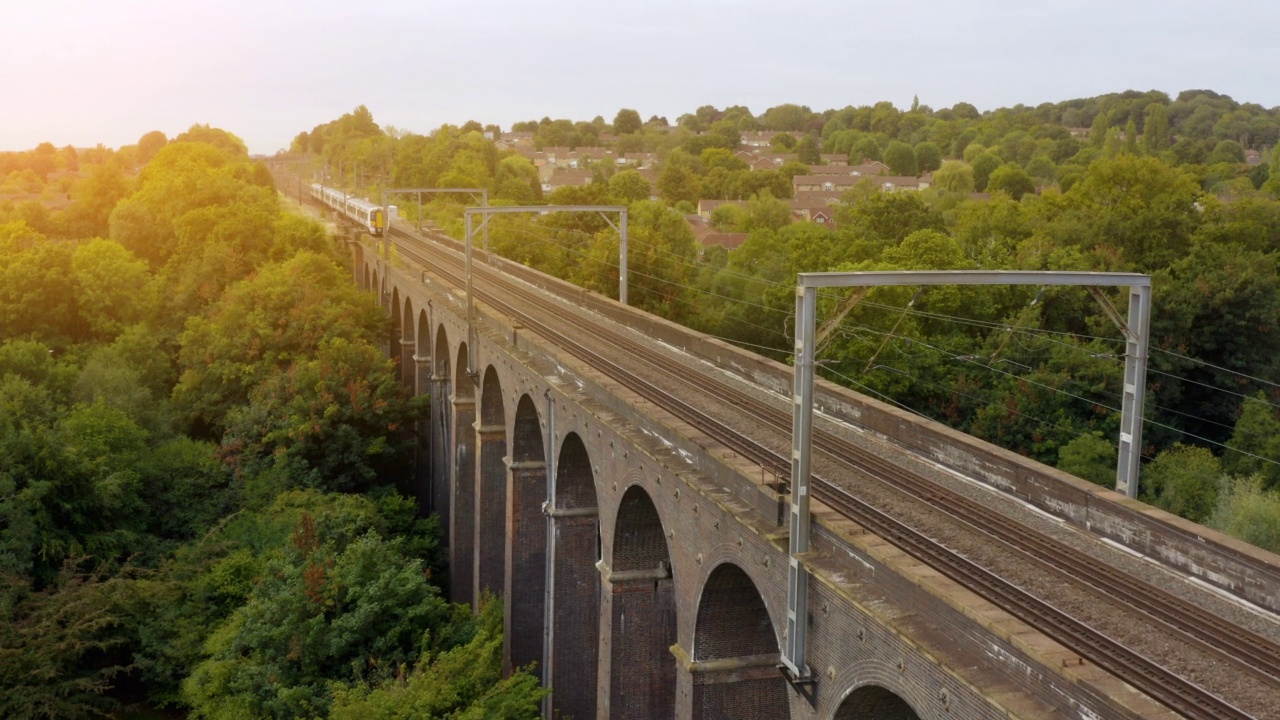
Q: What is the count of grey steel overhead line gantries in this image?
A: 3